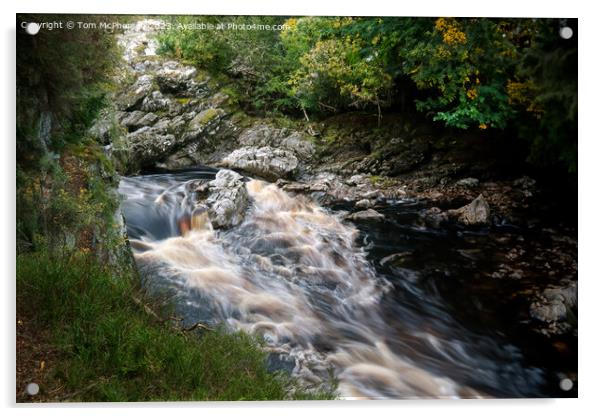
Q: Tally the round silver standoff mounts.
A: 4